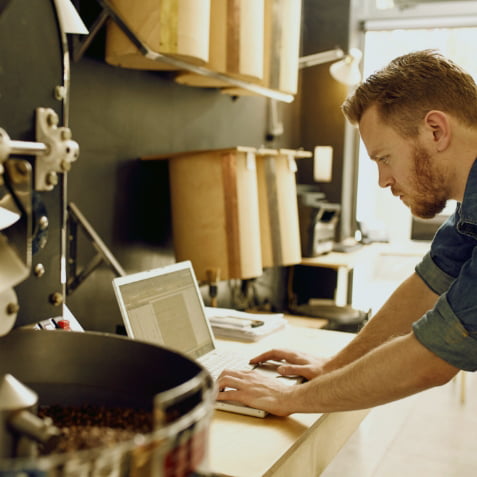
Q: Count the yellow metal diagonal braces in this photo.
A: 0